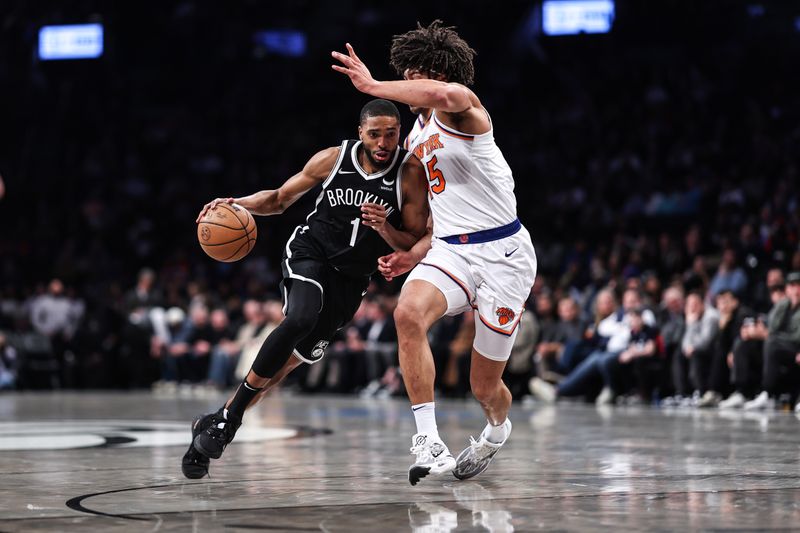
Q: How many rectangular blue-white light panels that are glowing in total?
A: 2